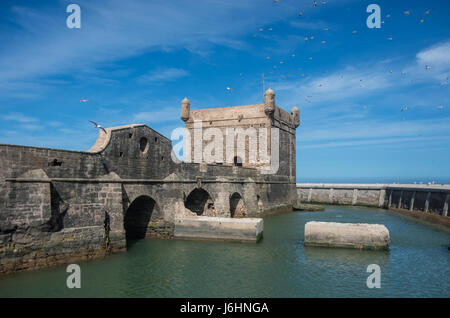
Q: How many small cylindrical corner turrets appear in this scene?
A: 3